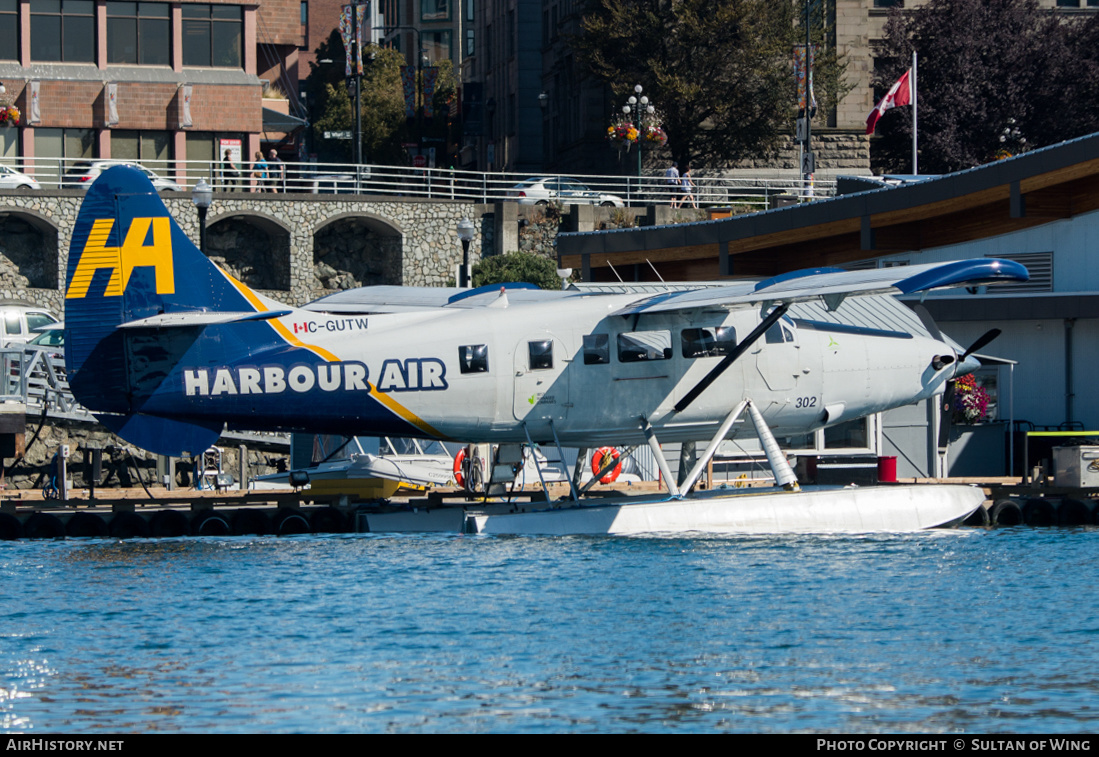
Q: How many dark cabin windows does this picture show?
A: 5